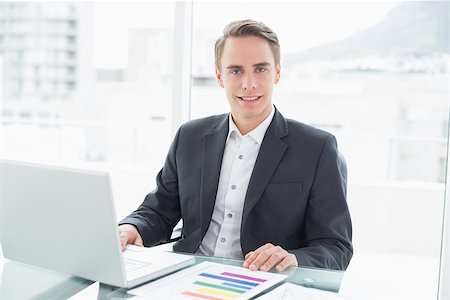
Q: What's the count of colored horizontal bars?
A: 6